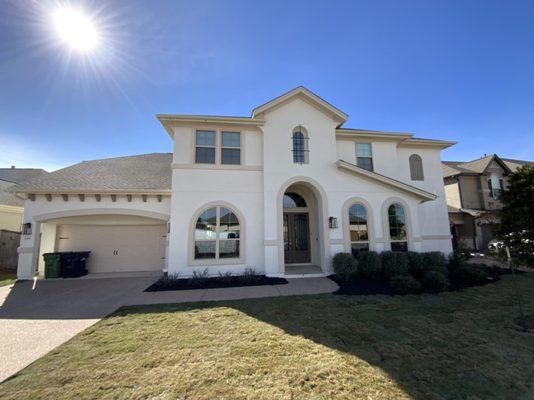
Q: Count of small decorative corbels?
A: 9